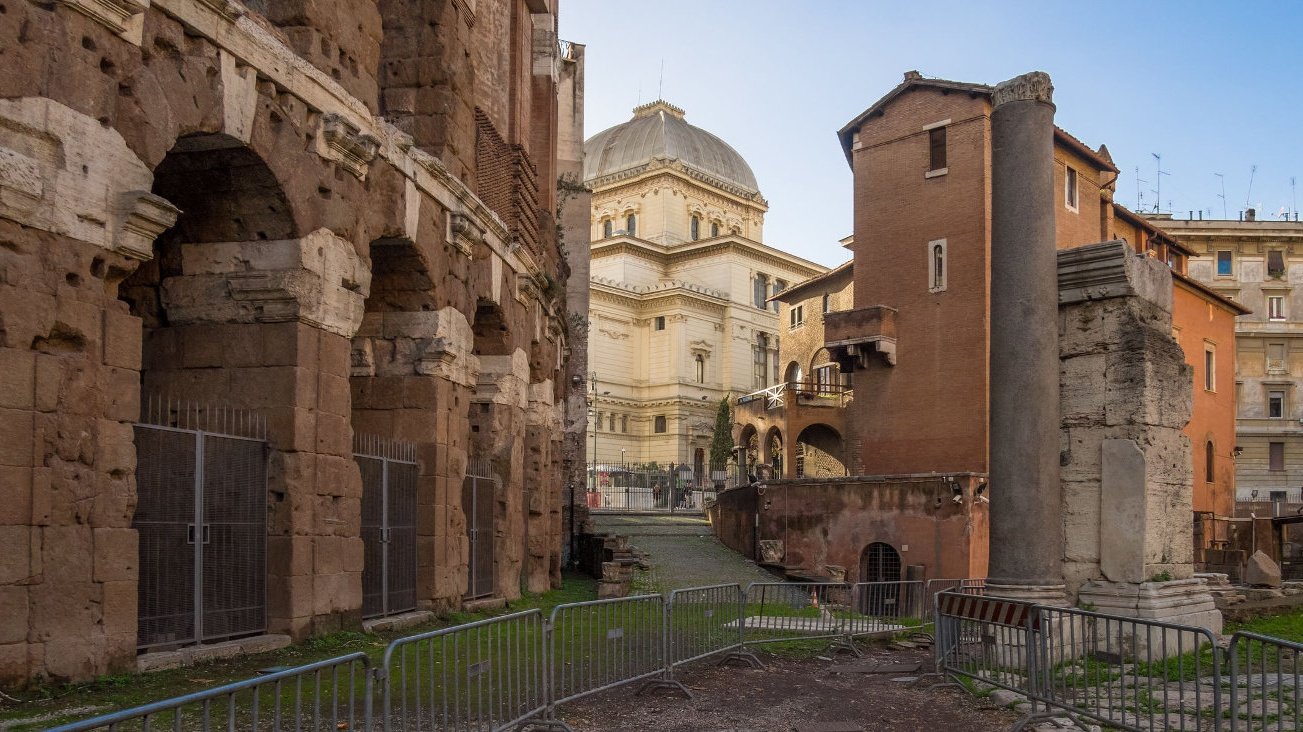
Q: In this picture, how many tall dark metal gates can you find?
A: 3